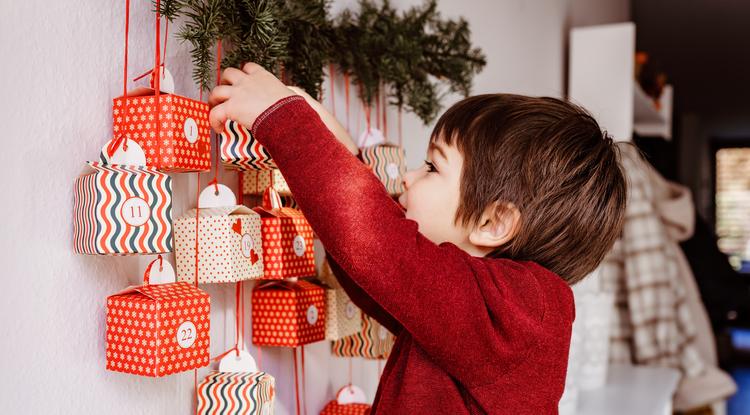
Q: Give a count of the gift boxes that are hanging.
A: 13